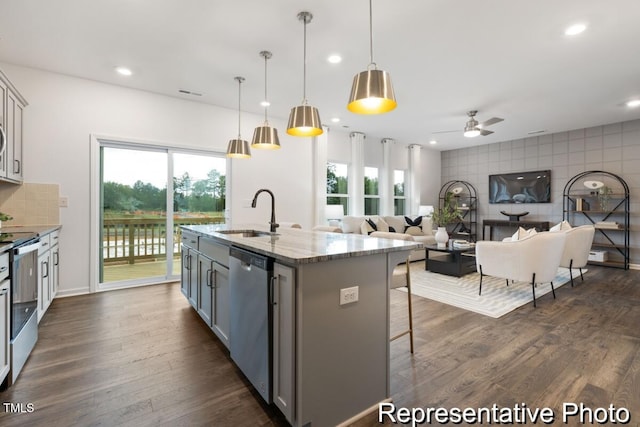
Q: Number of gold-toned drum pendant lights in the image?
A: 4